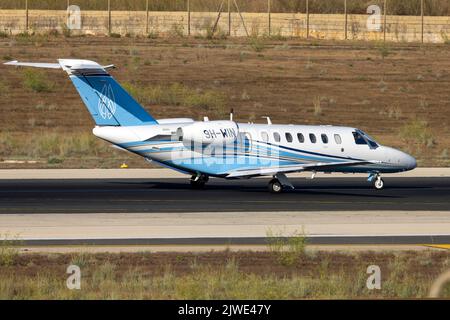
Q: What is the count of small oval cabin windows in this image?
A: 7